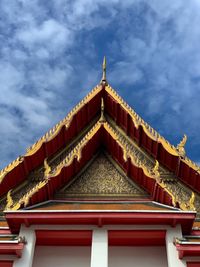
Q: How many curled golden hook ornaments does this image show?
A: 5